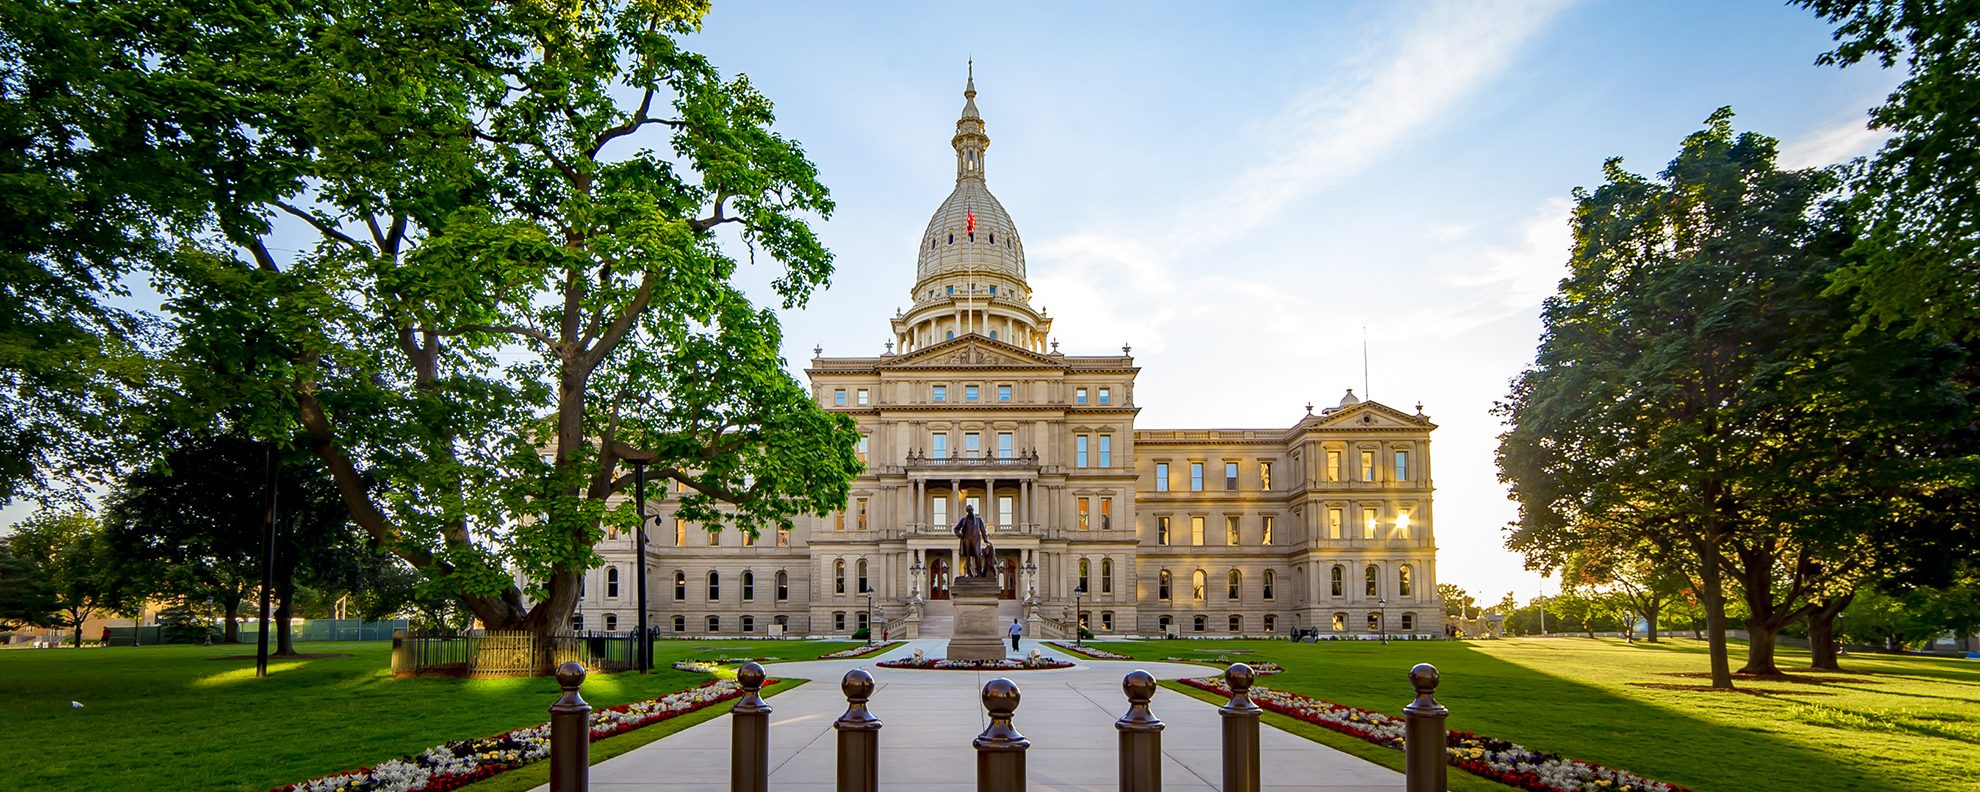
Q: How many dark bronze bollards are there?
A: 7